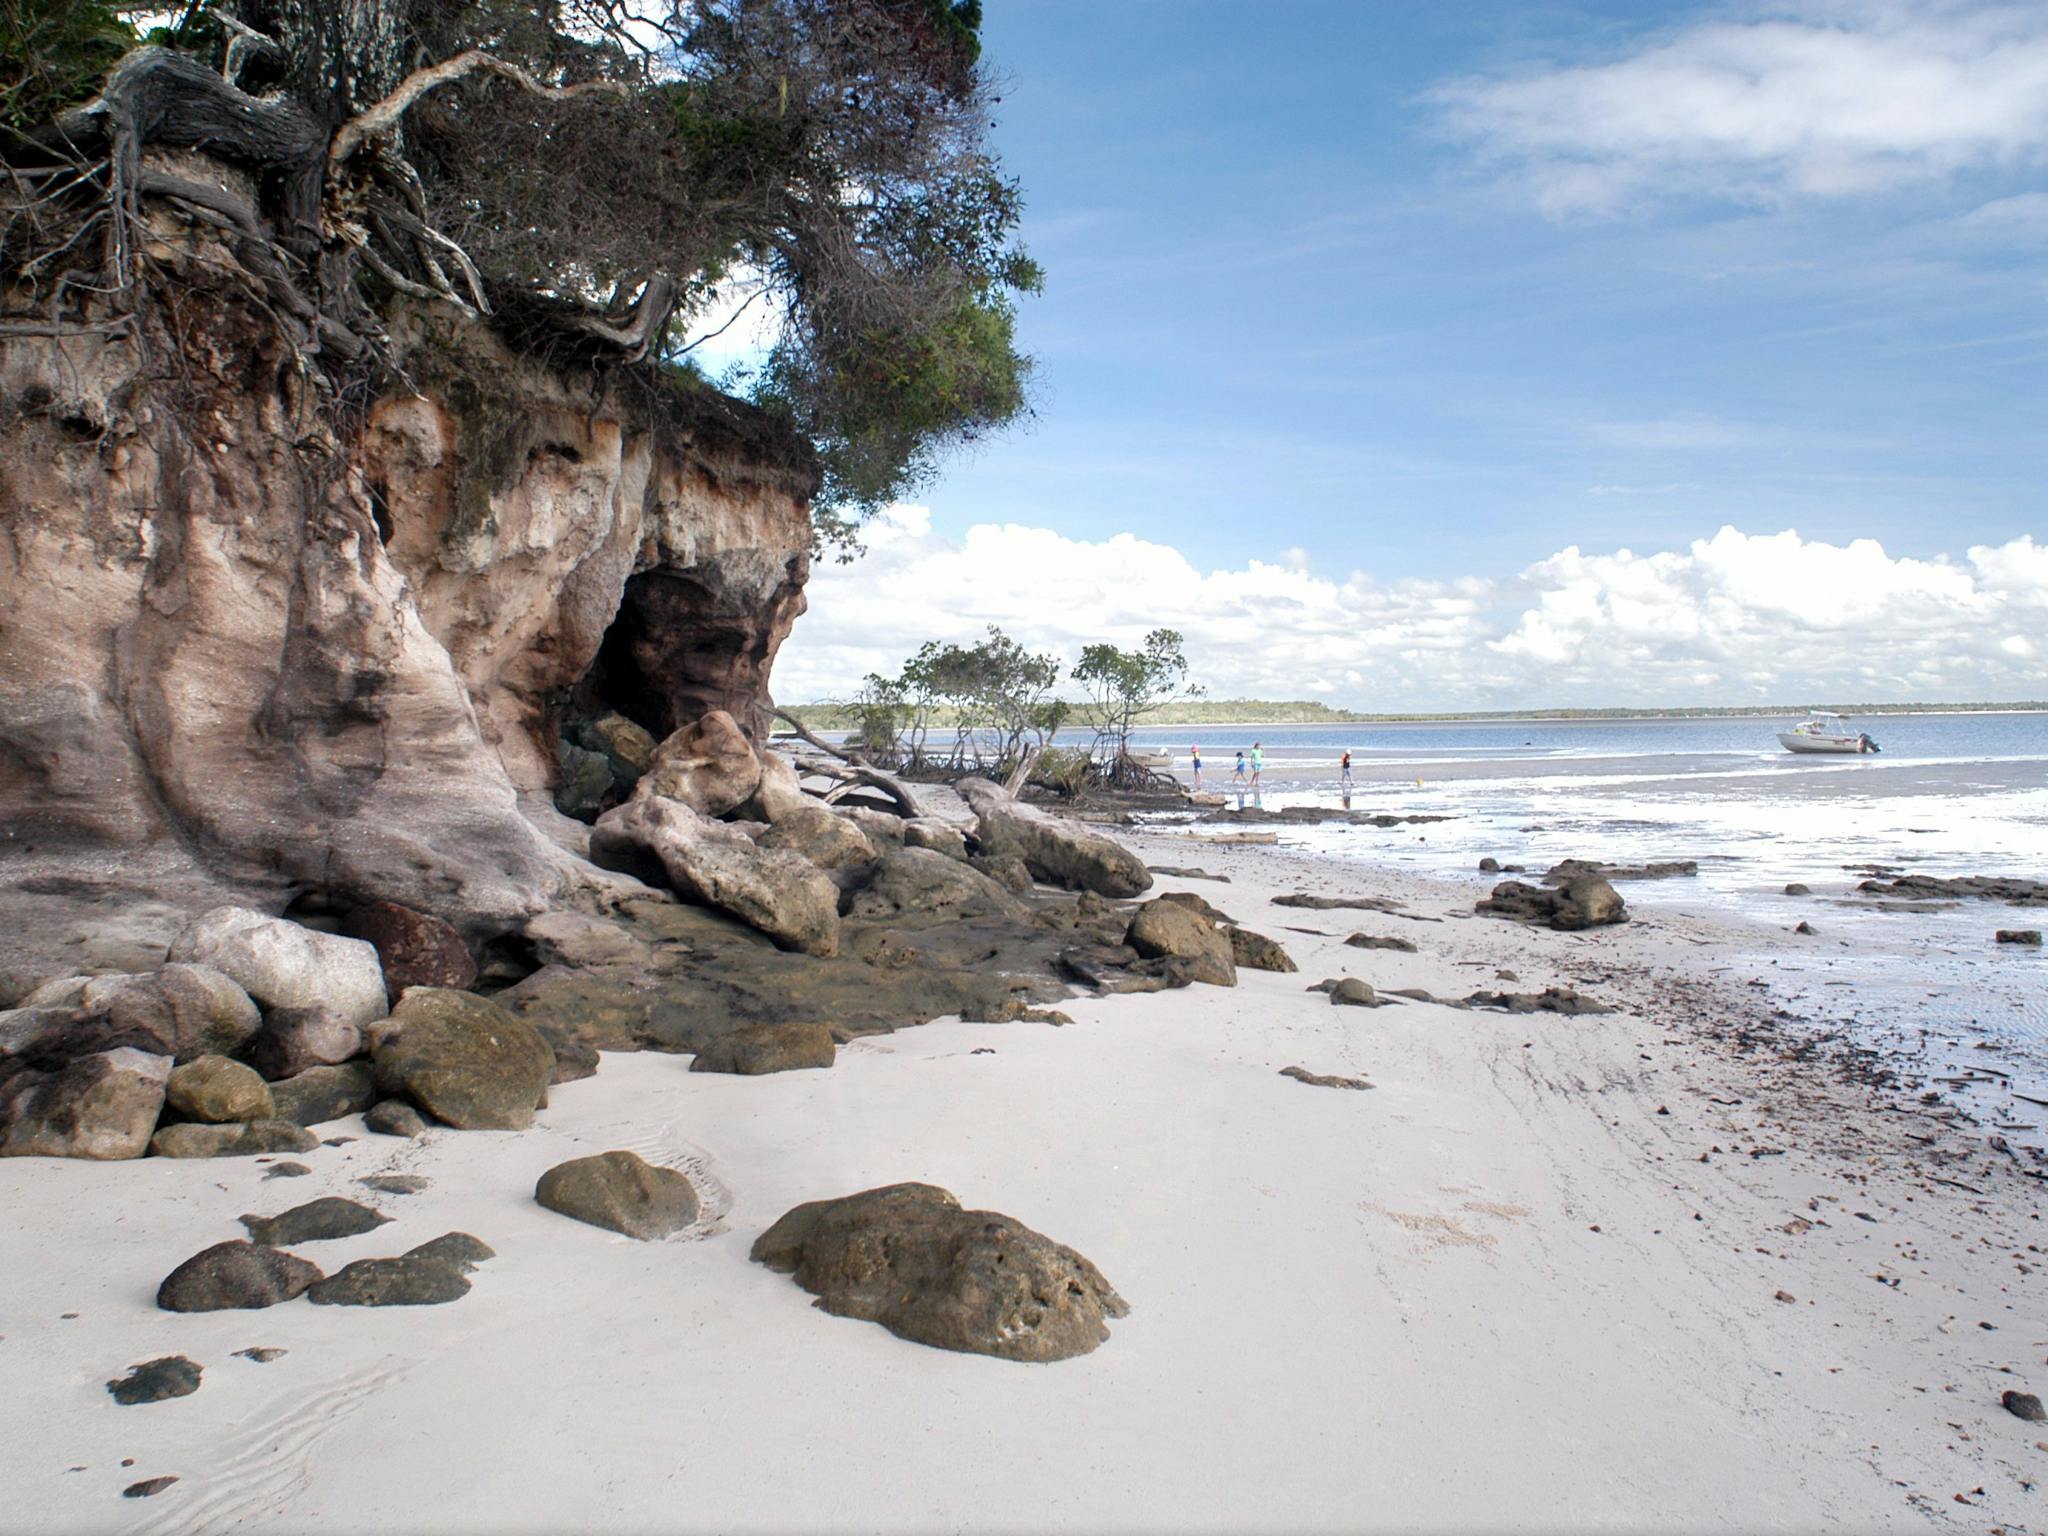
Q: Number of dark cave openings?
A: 1